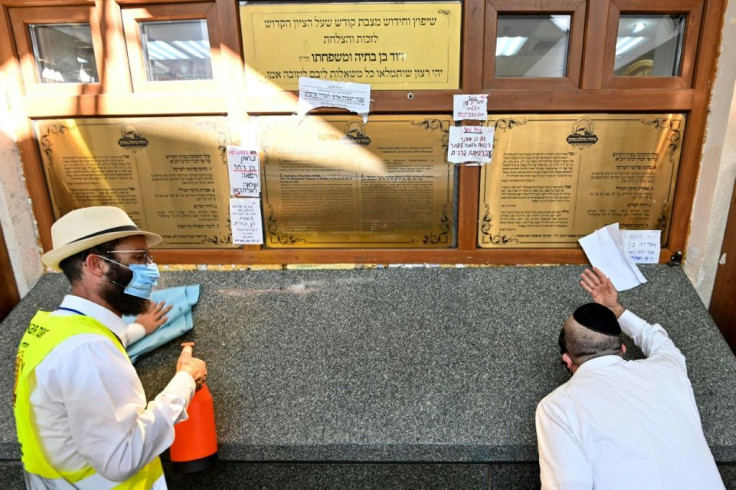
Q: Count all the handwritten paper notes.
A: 5